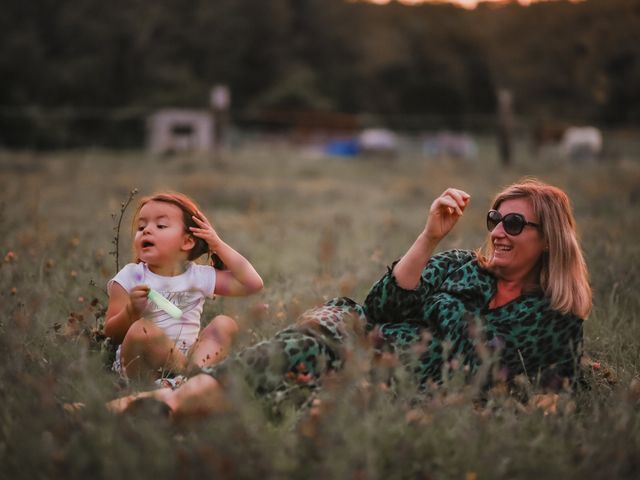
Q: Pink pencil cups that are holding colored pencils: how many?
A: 0